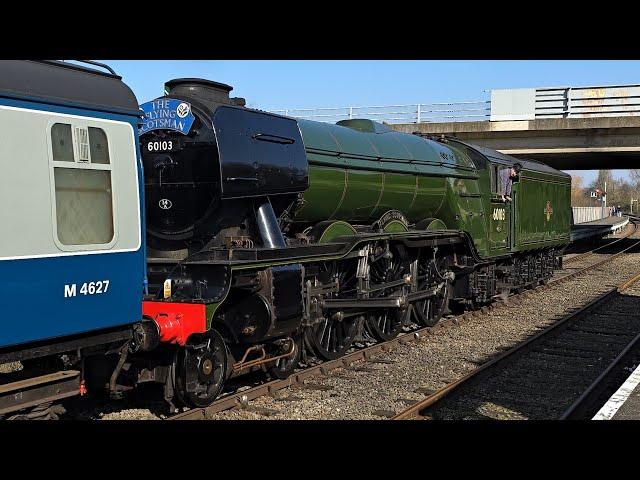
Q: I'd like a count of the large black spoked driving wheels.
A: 3